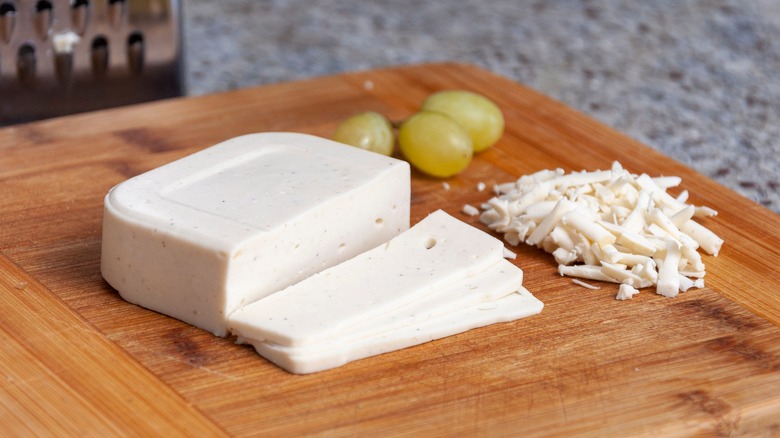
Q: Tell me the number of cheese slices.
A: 3